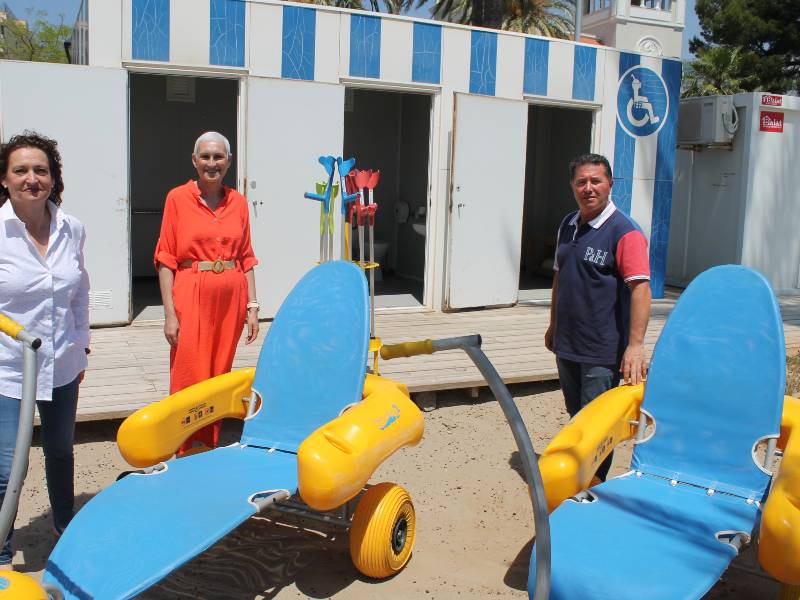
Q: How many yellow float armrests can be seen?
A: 4